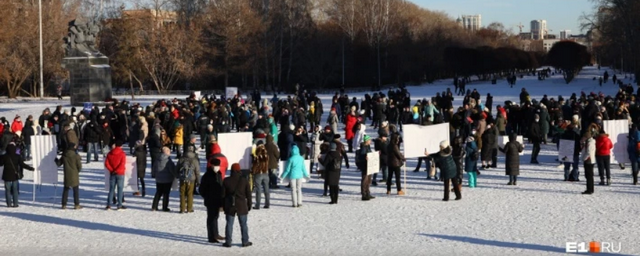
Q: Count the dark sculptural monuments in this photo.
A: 1